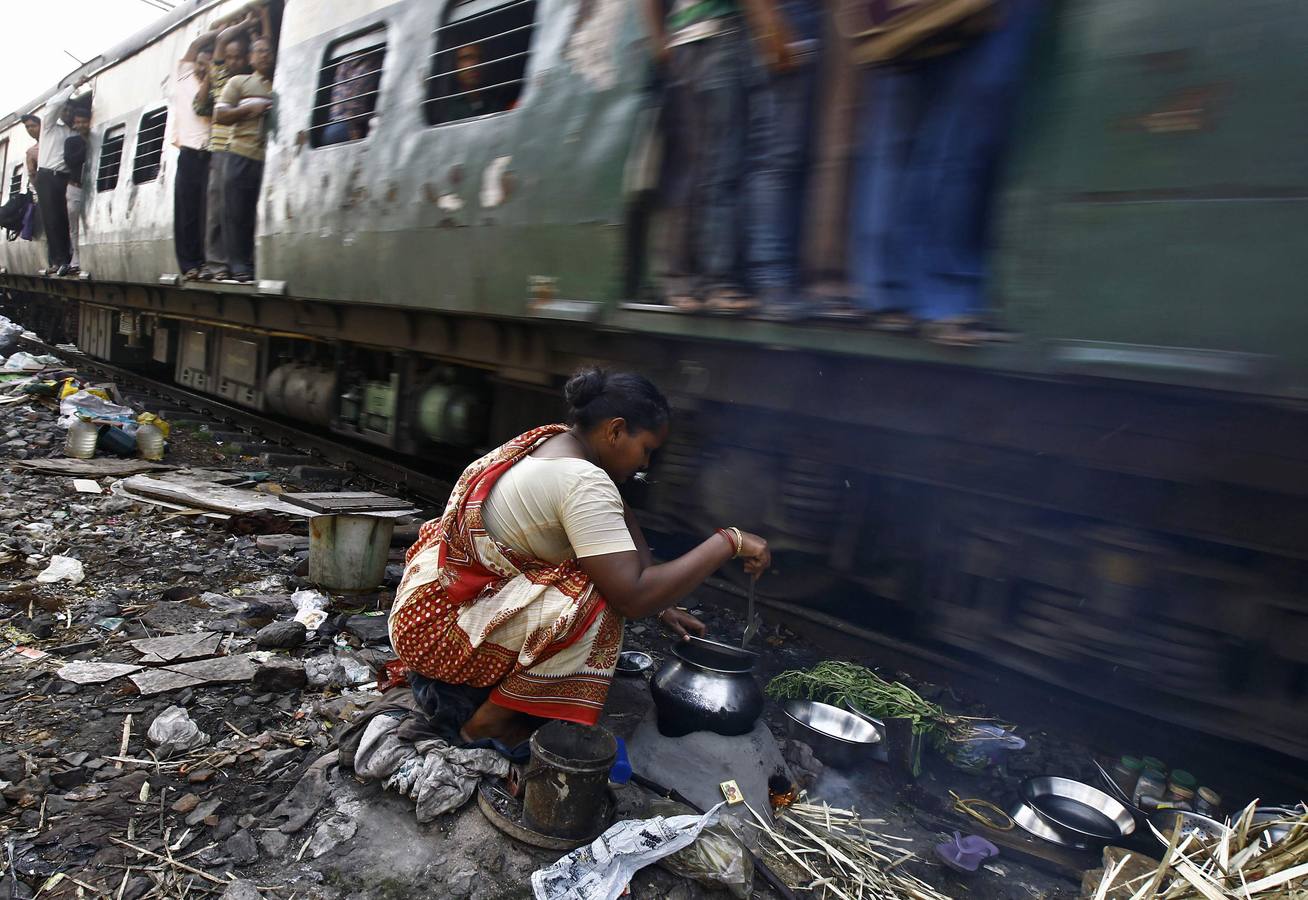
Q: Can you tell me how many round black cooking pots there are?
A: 1